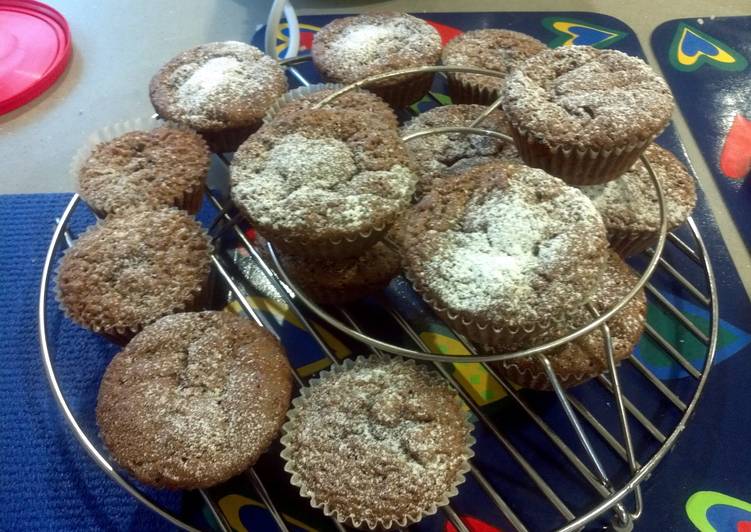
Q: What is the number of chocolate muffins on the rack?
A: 15